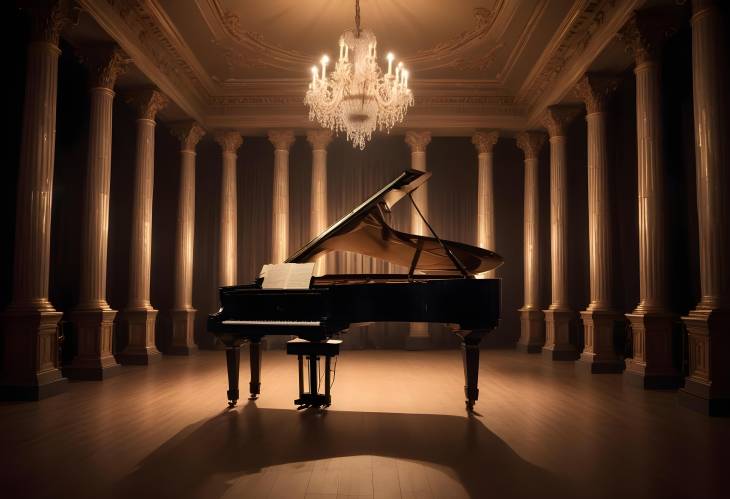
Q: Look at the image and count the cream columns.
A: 14